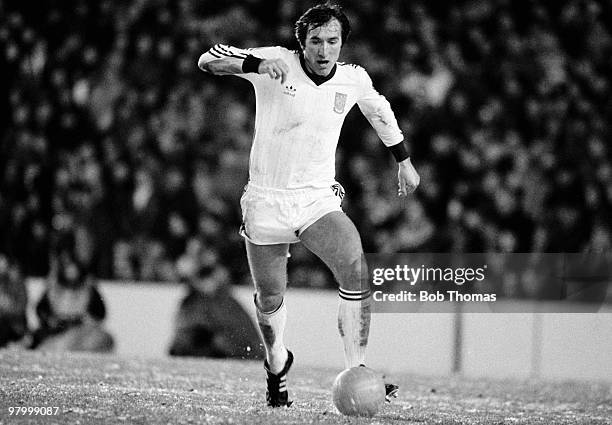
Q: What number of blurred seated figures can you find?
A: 3